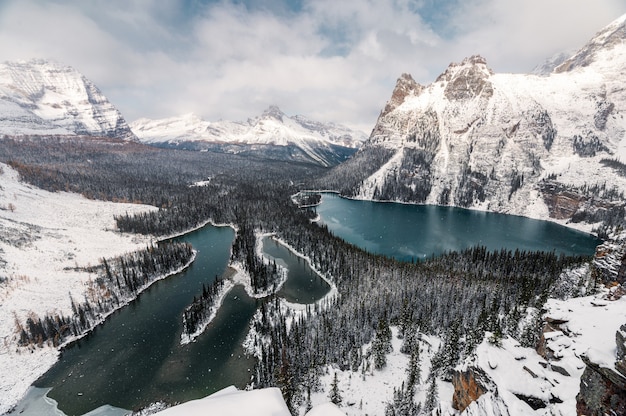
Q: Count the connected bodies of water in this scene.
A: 2